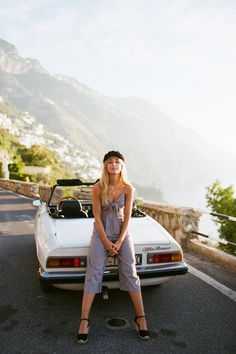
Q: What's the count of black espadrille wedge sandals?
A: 2